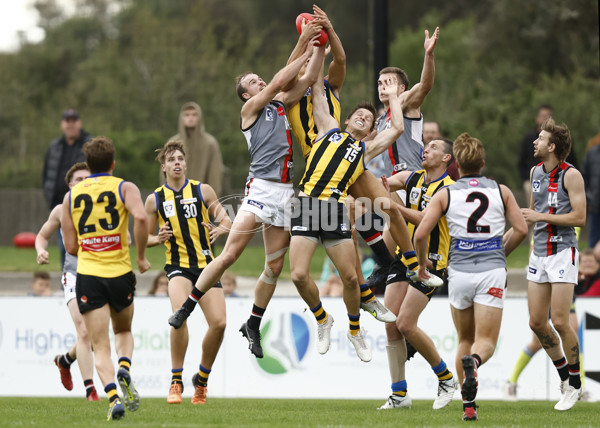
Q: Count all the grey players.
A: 5